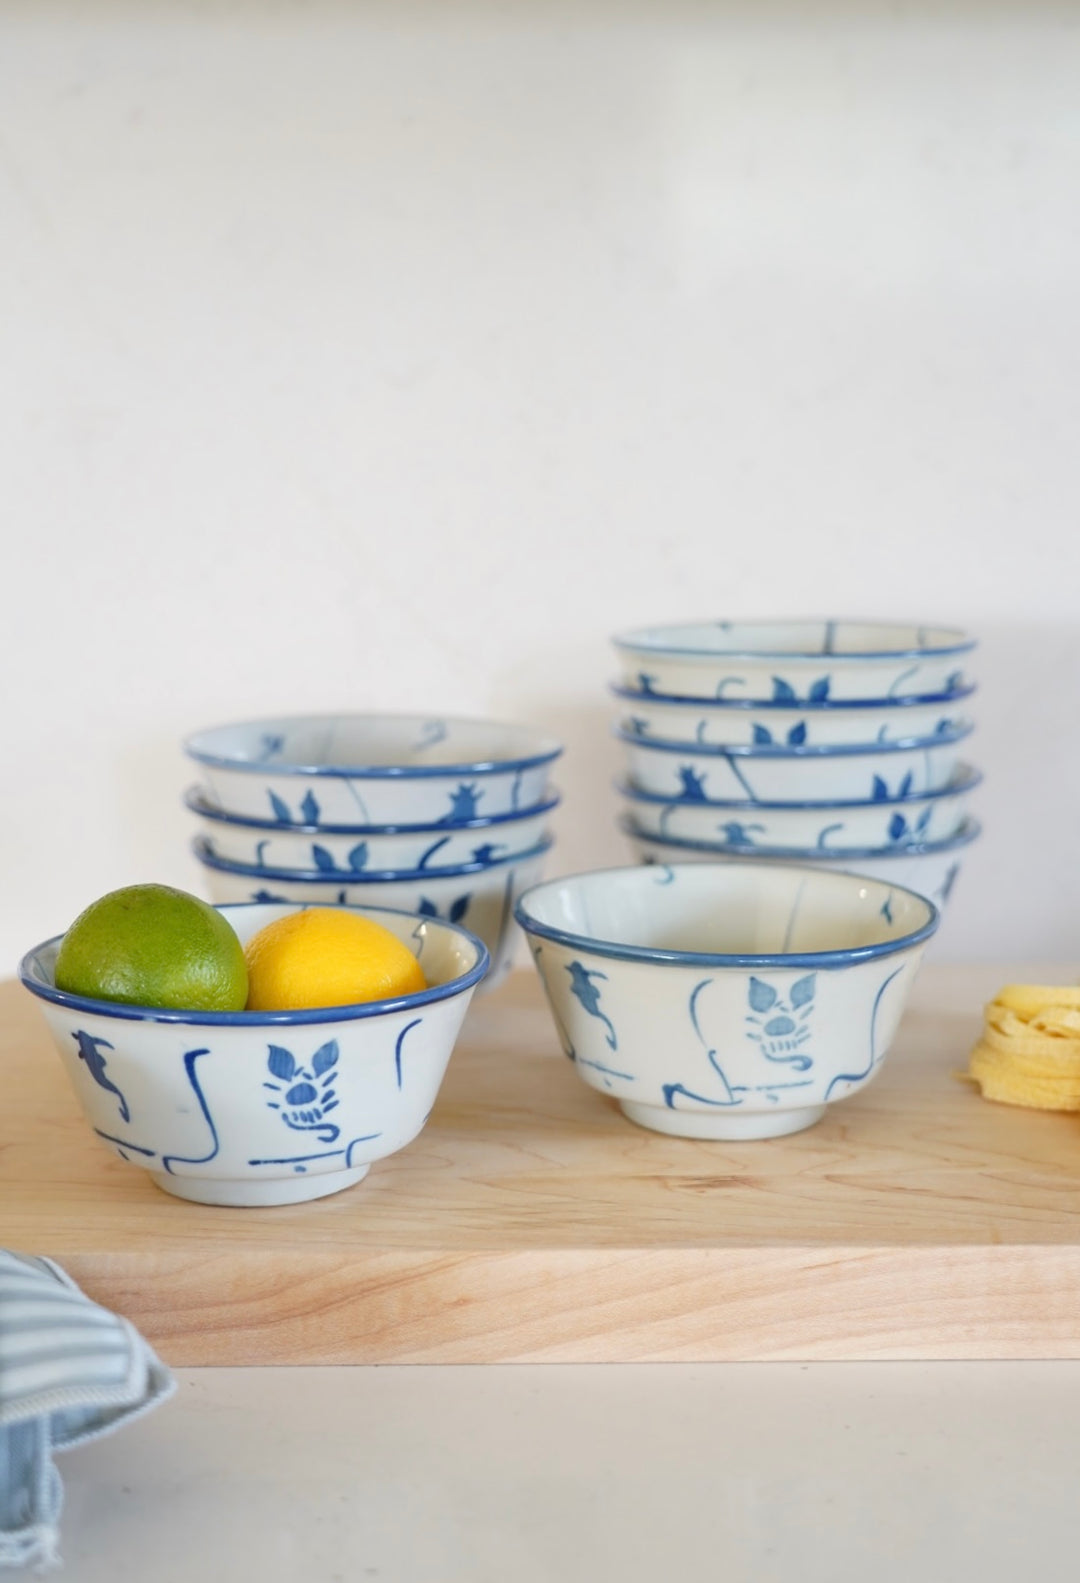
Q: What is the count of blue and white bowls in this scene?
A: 10